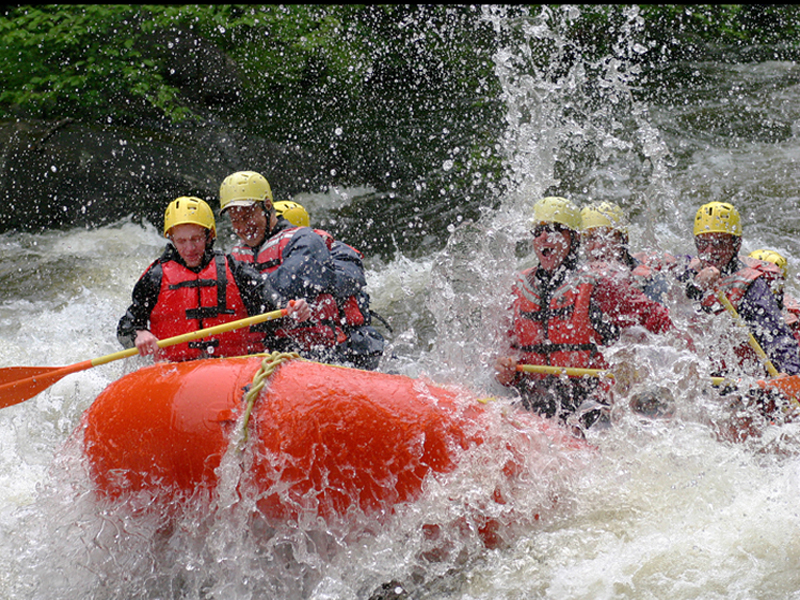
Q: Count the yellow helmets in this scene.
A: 7